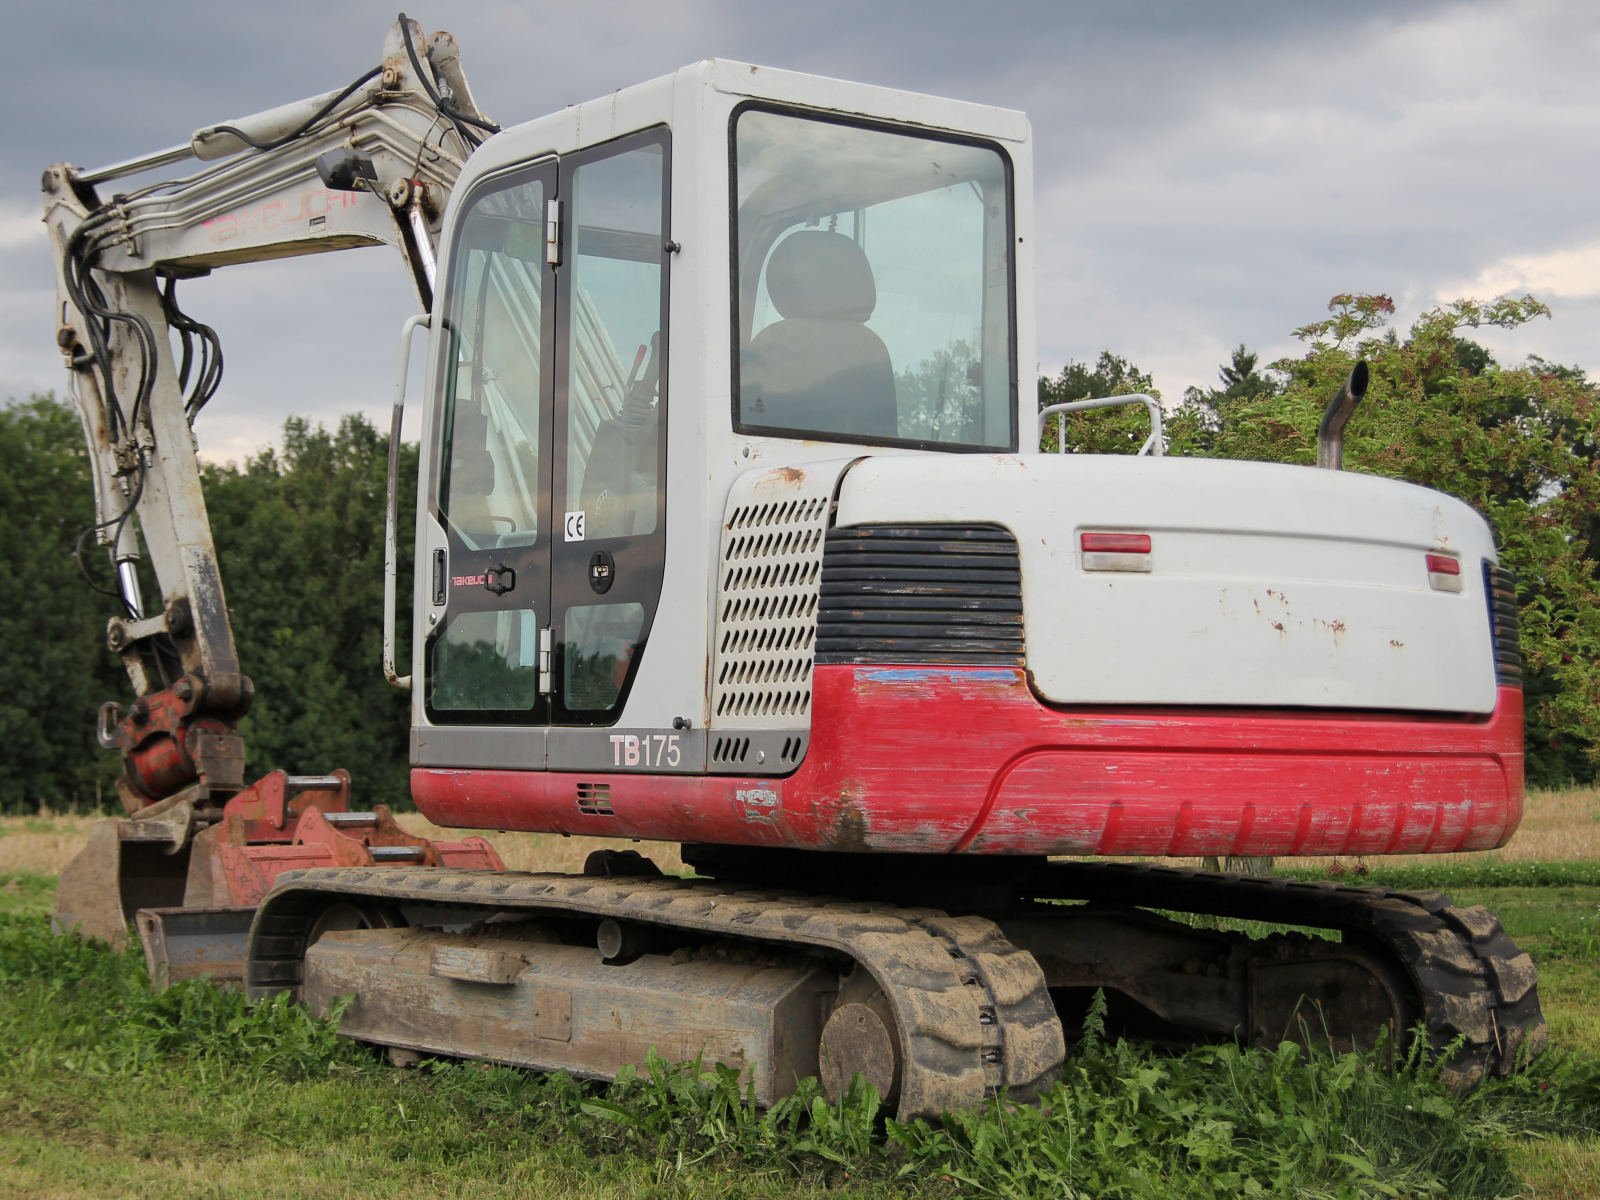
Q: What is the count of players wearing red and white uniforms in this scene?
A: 0